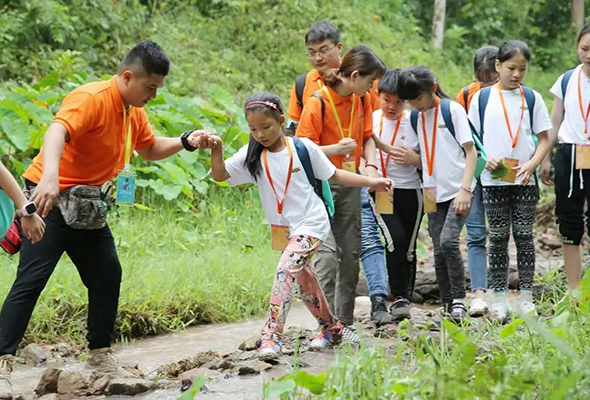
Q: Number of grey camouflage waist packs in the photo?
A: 1